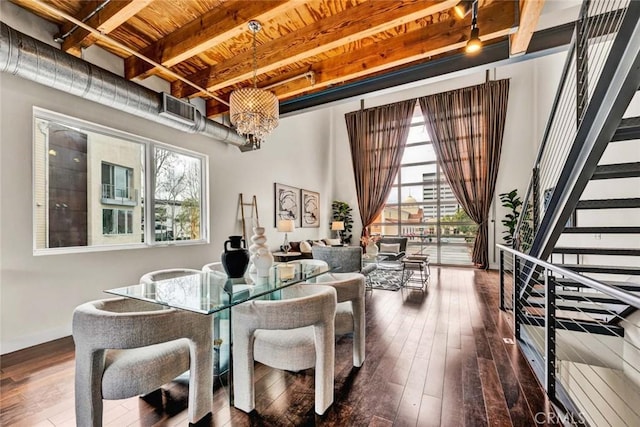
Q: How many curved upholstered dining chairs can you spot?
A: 6